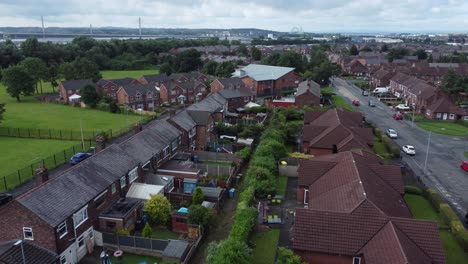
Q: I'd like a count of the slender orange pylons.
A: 0